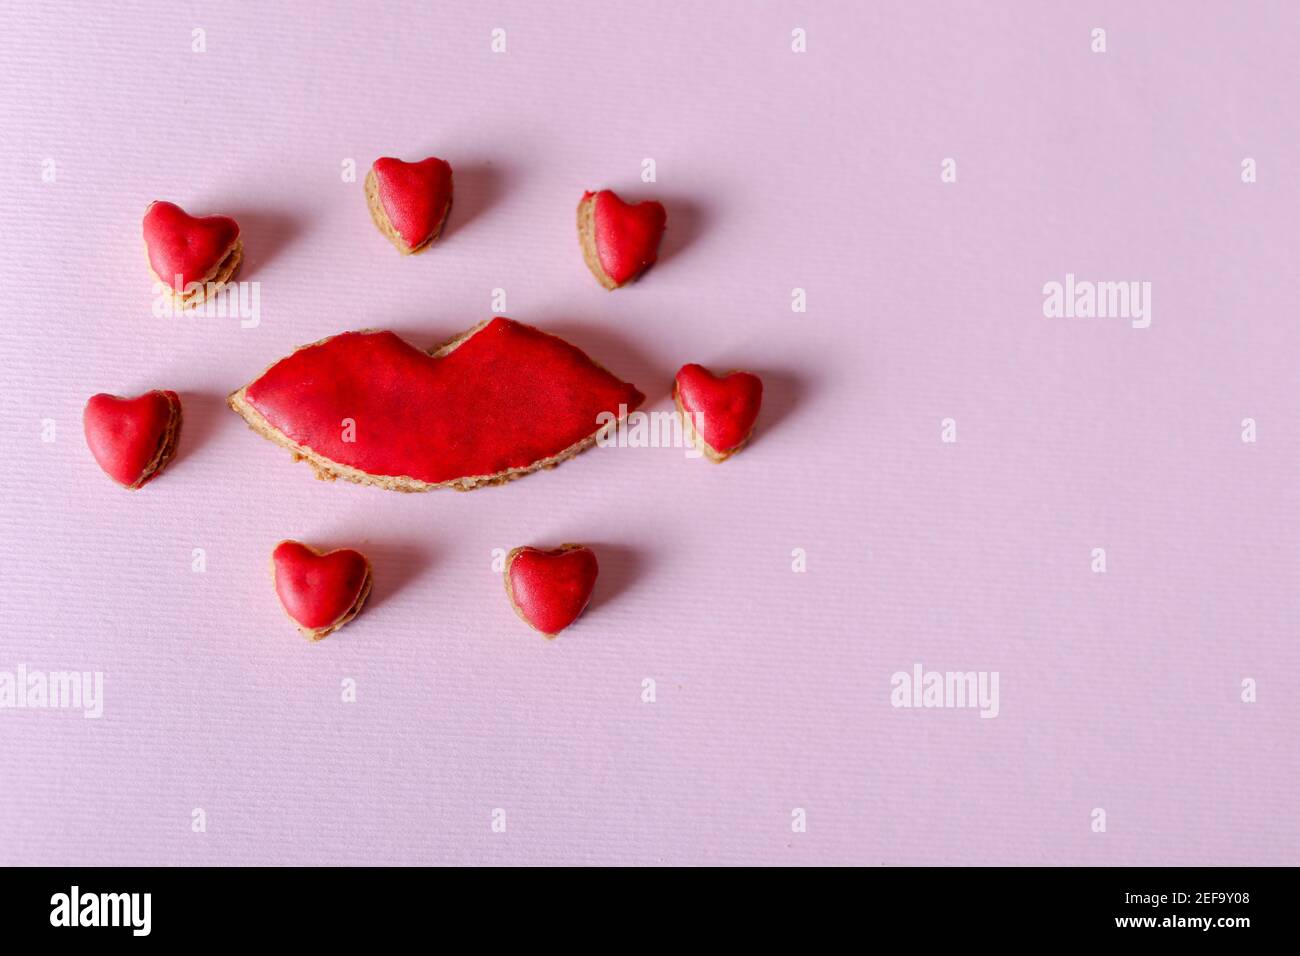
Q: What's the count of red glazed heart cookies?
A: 7